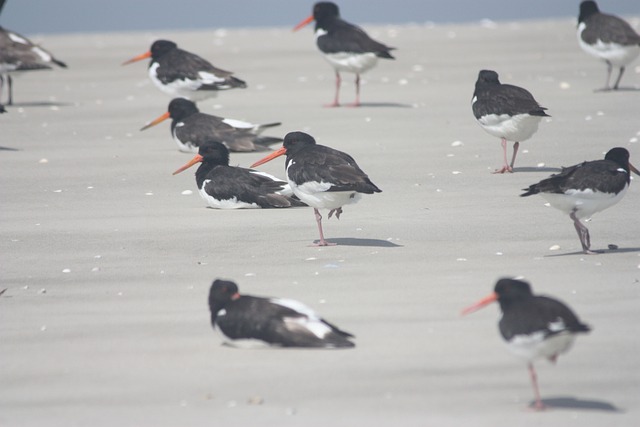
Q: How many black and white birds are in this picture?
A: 11